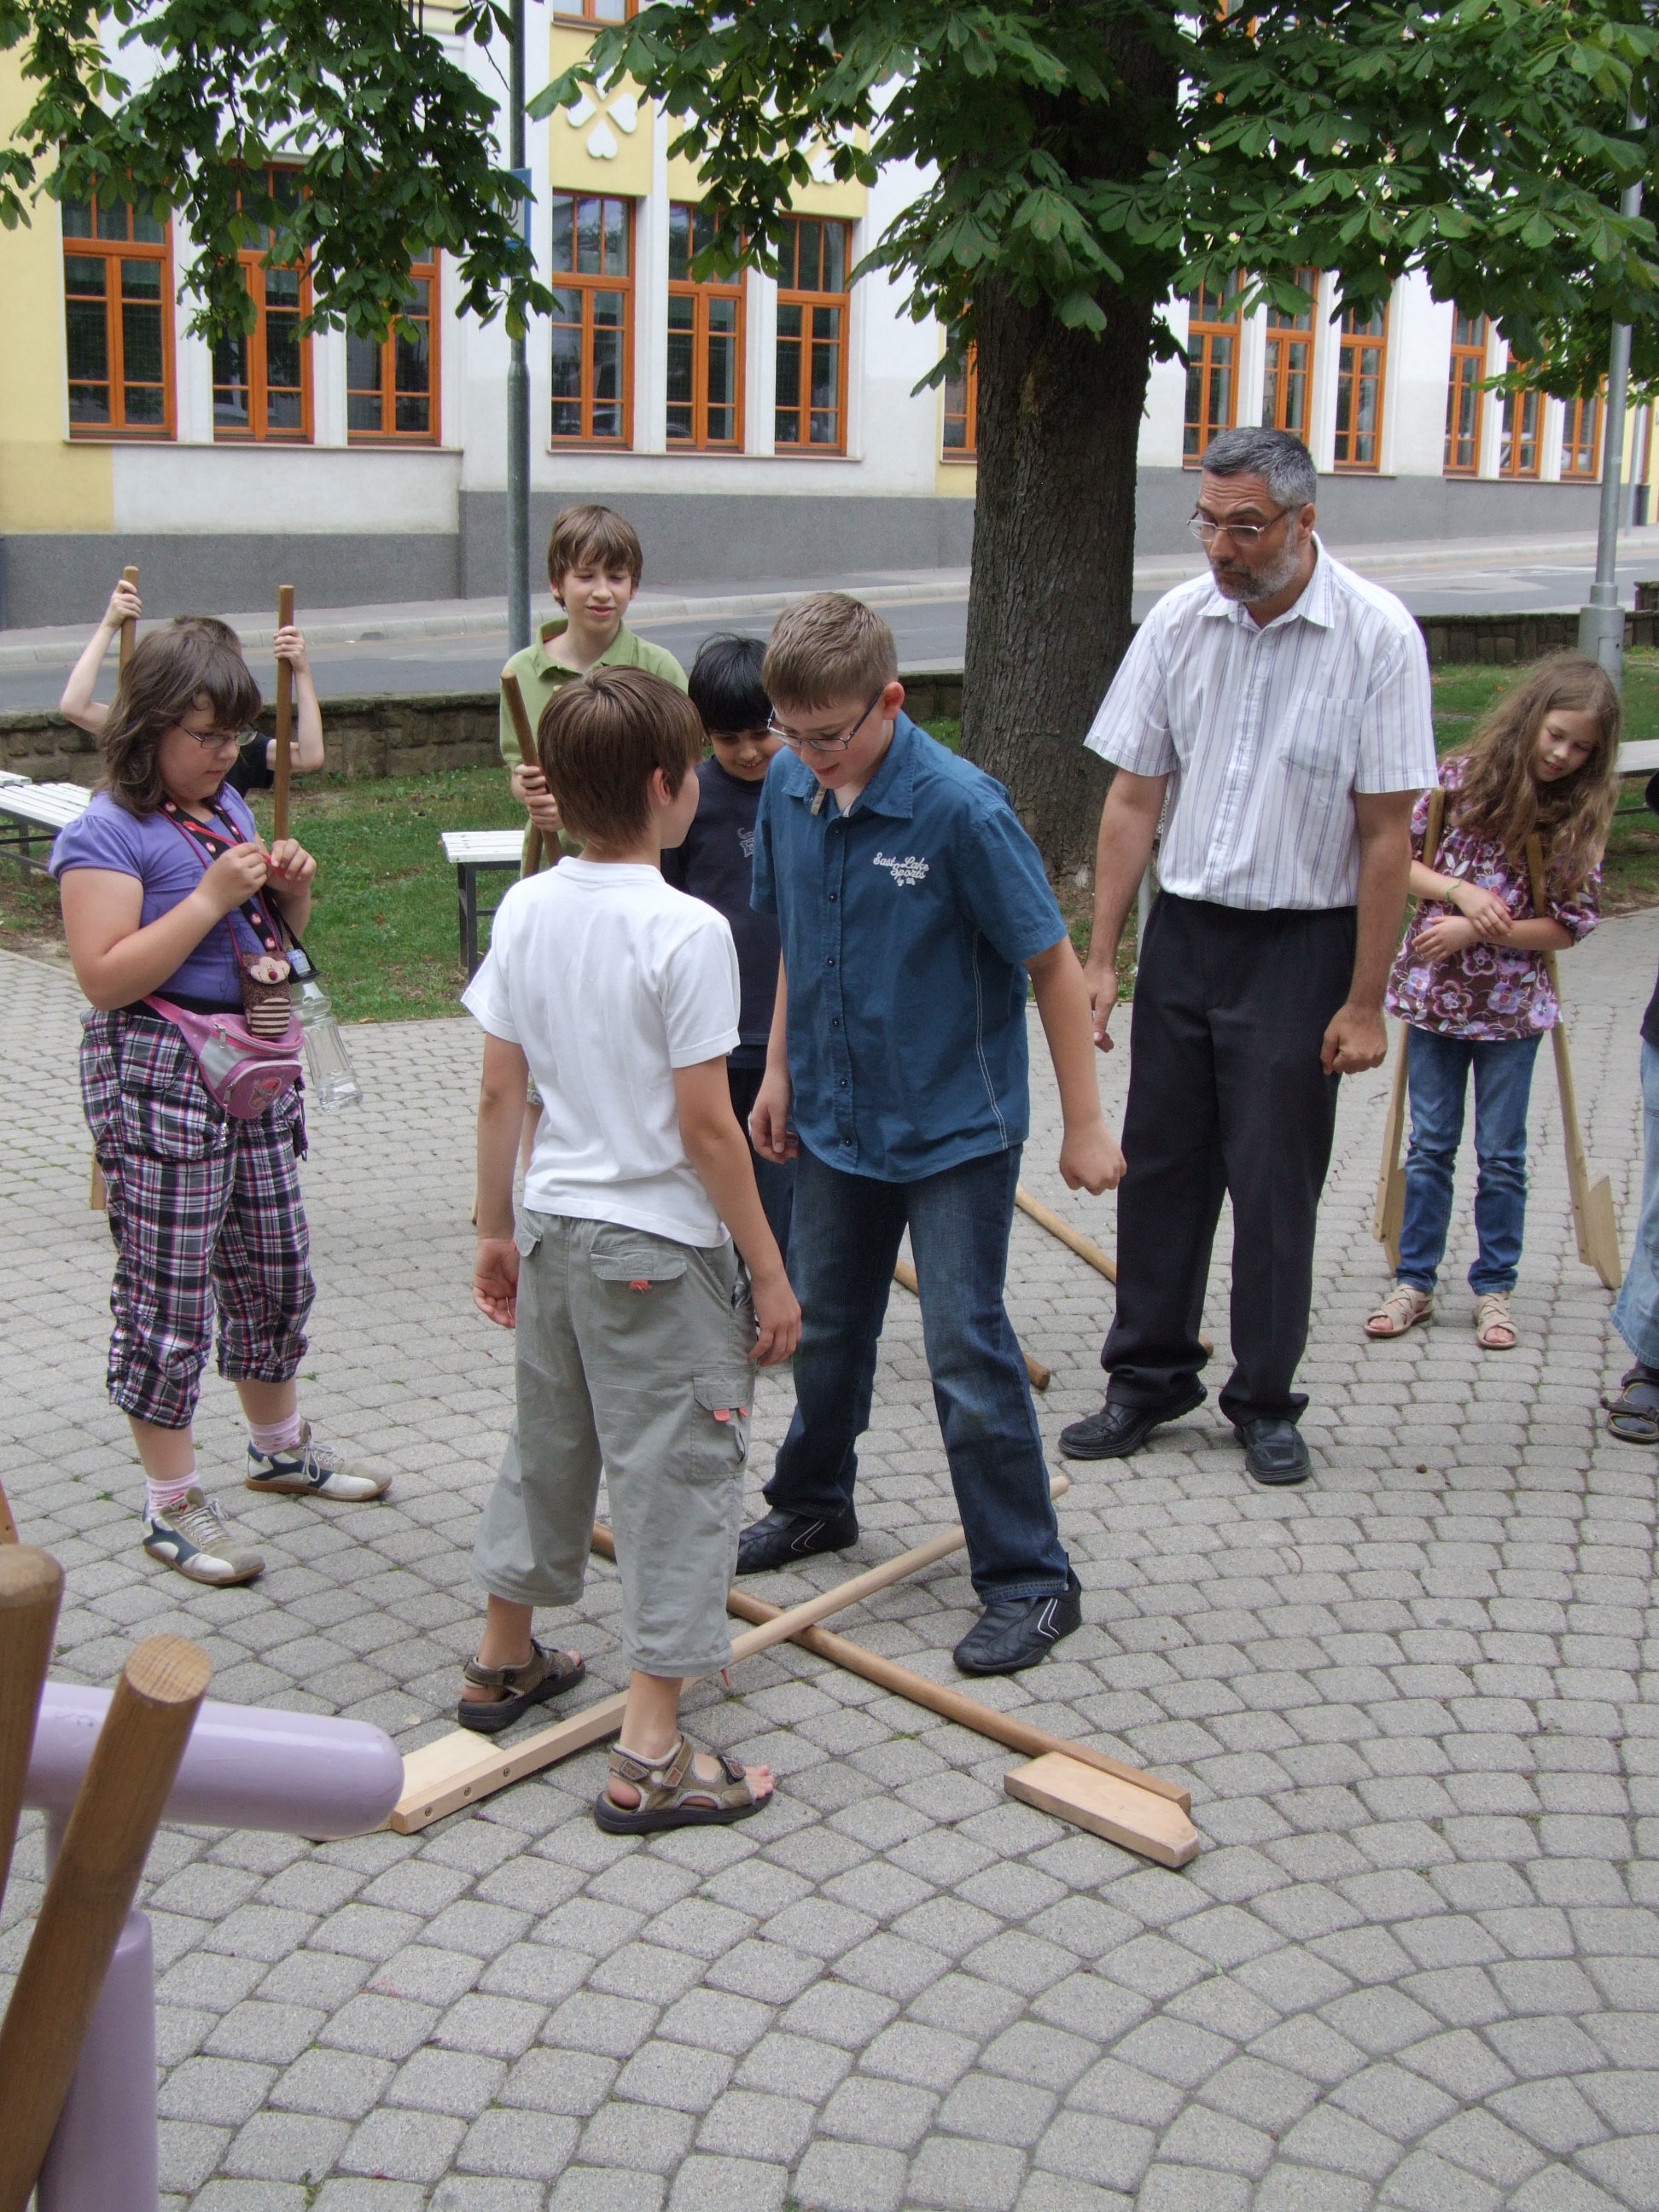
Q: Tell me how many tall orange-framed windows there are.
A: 13